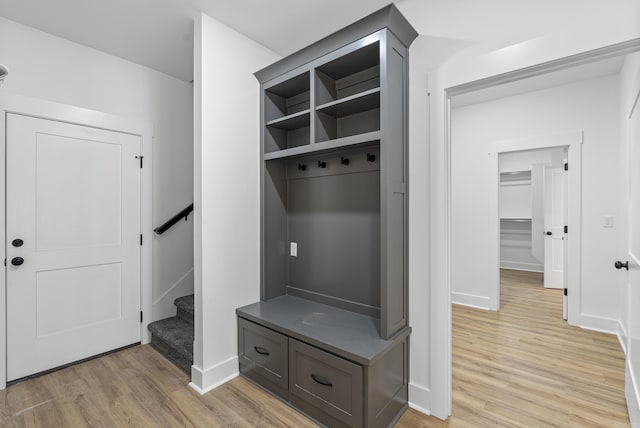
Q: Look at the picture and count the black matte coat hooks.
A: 4